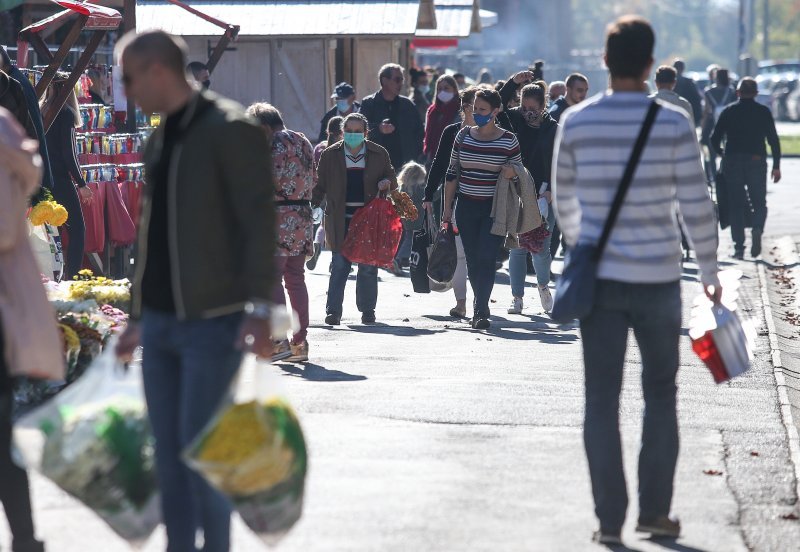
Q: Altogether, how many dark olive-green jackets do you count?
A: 1